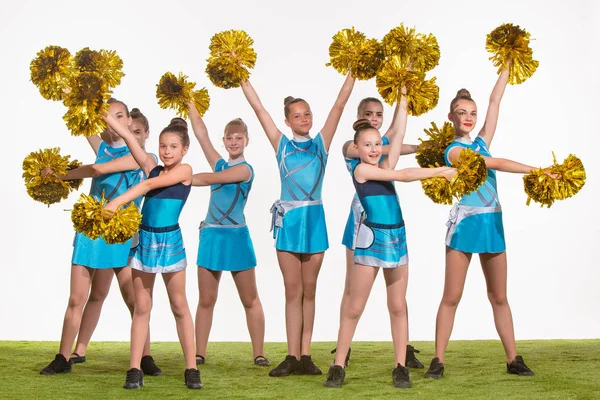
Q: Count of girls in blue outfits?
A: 8